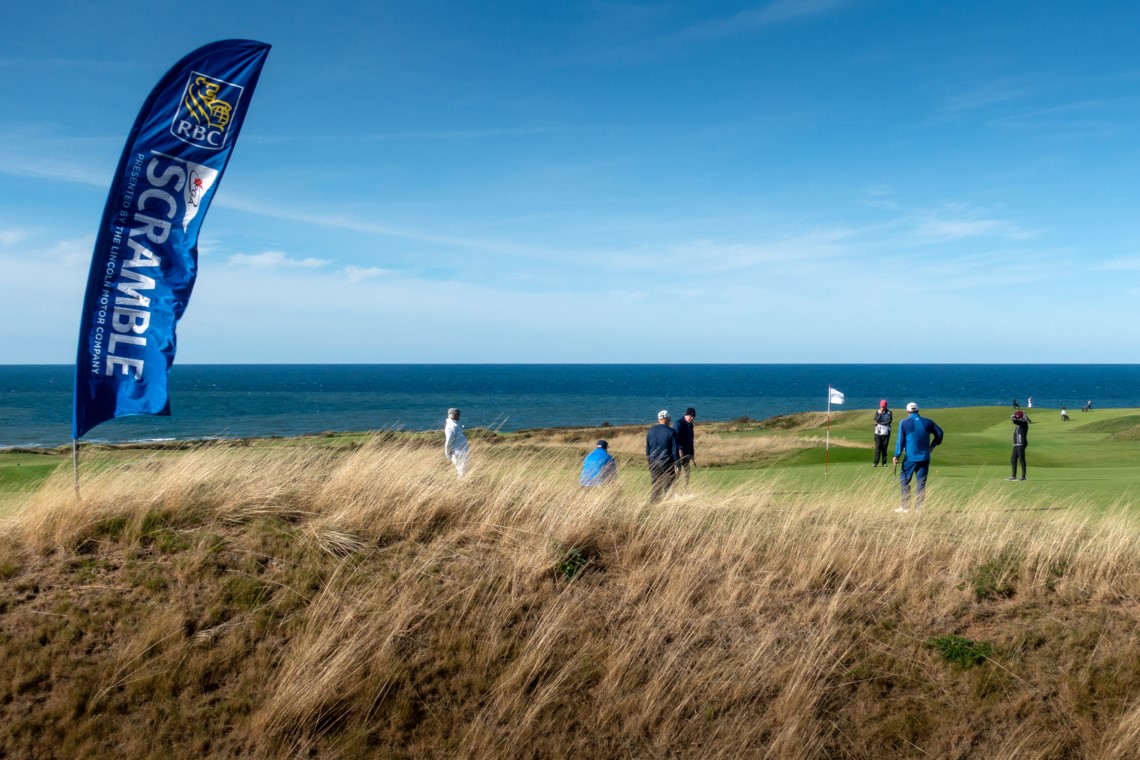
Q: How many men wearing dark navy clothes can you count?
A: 2